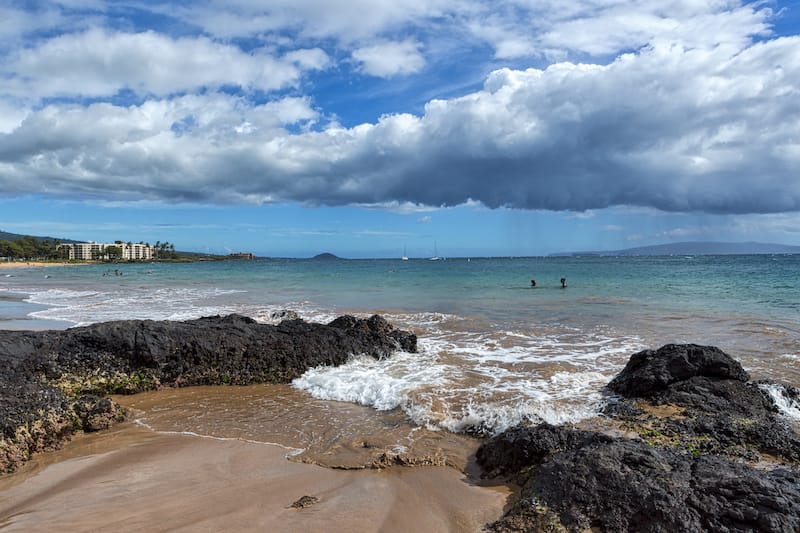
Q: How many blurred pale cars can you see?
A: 0